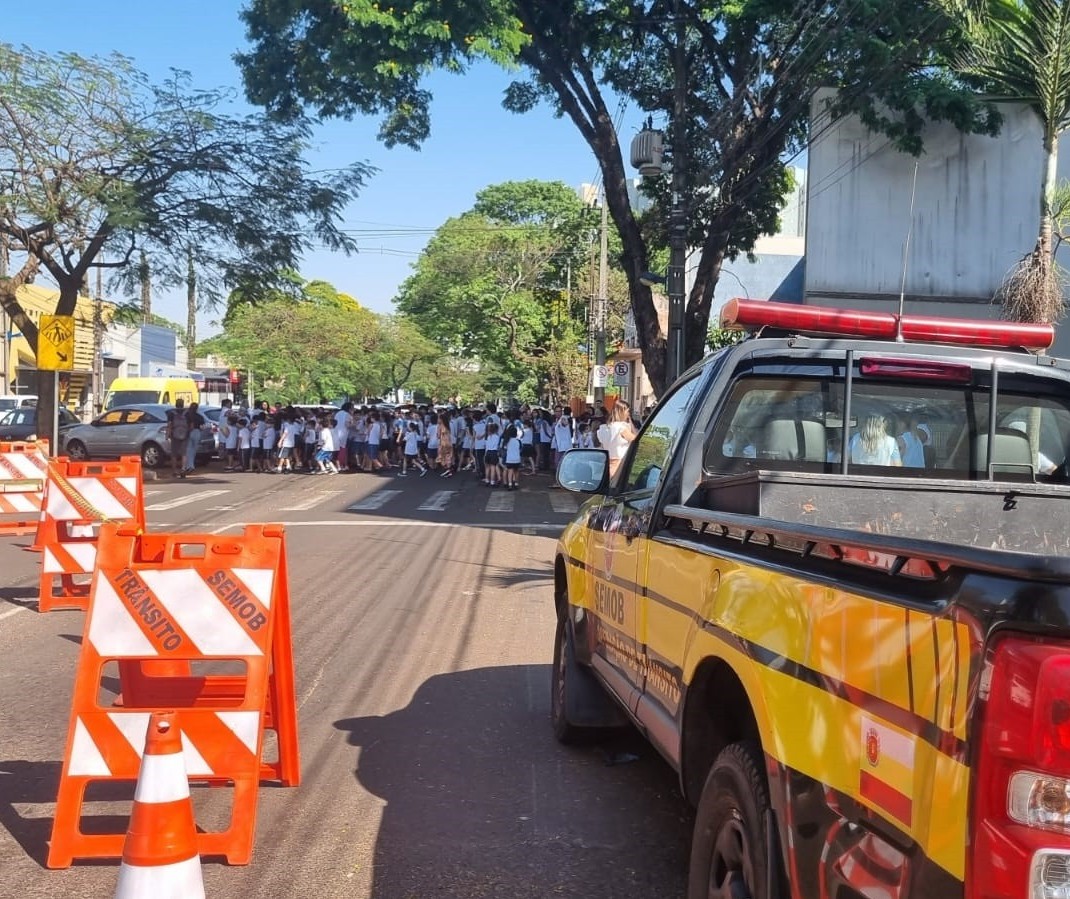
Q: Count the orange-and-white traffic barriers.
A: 3